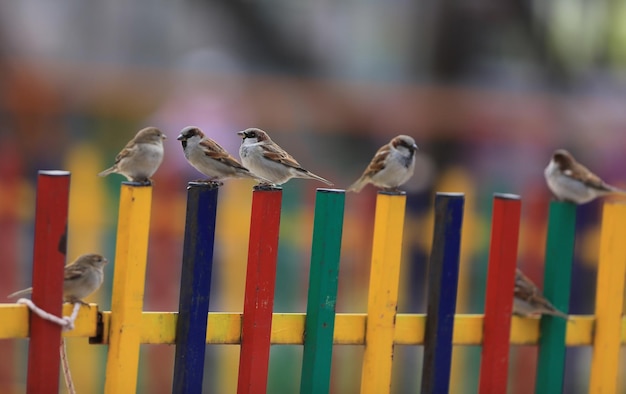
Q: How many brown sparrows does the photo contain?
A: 7